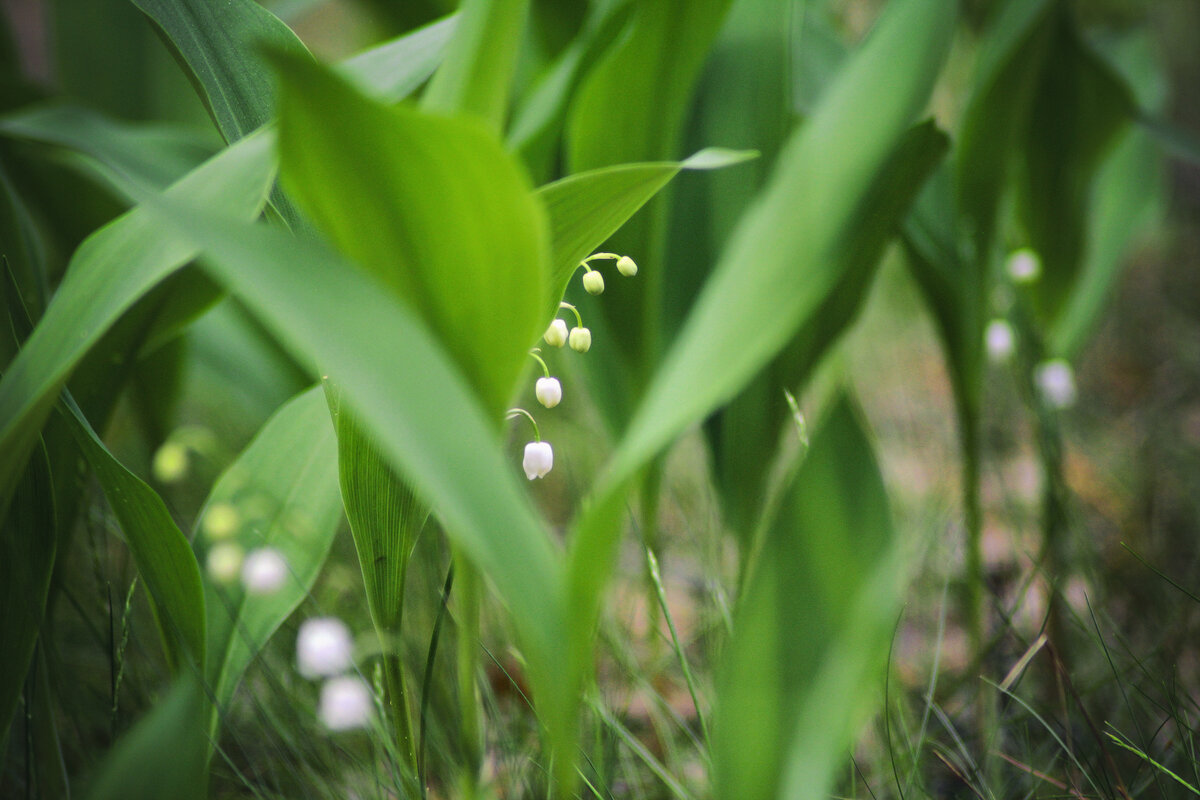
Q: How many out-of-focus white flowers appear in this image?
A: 6